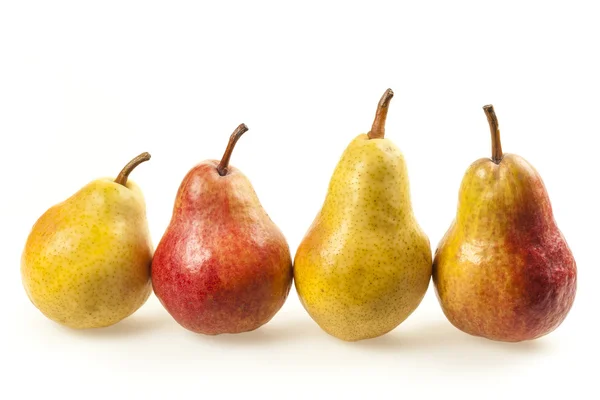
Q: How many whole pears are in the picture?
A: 4